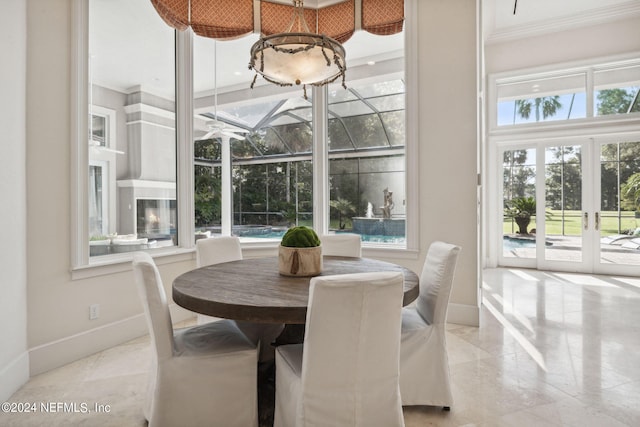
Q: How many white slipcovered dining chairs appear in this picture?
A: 5